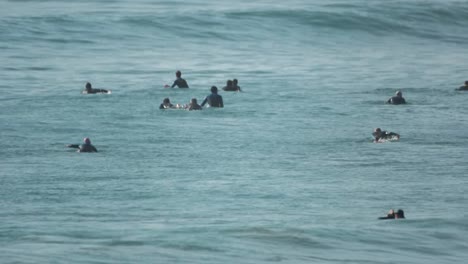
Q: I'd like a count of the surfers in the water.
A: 13